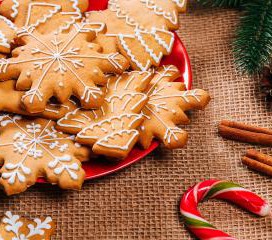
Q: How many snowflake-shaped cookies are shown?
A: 4